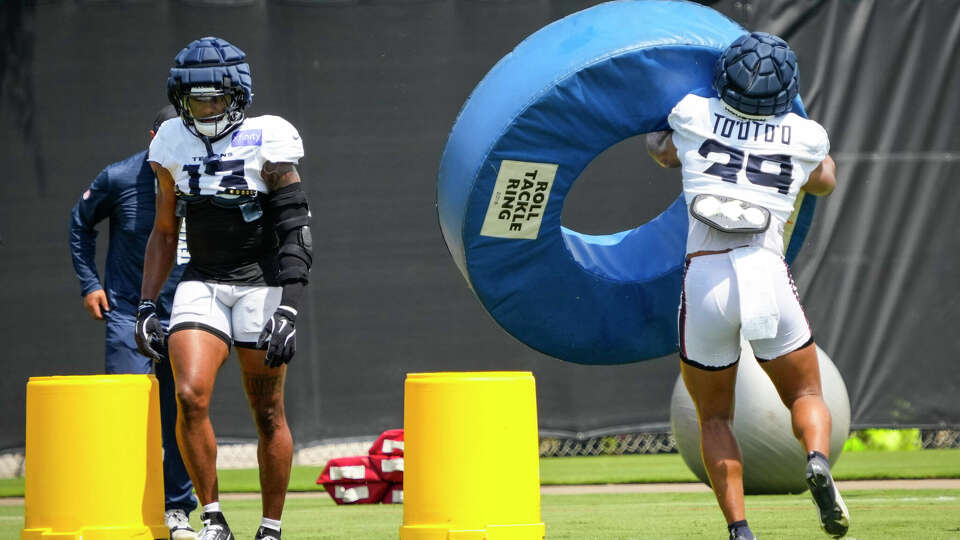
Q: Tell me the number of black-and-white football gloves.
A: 2